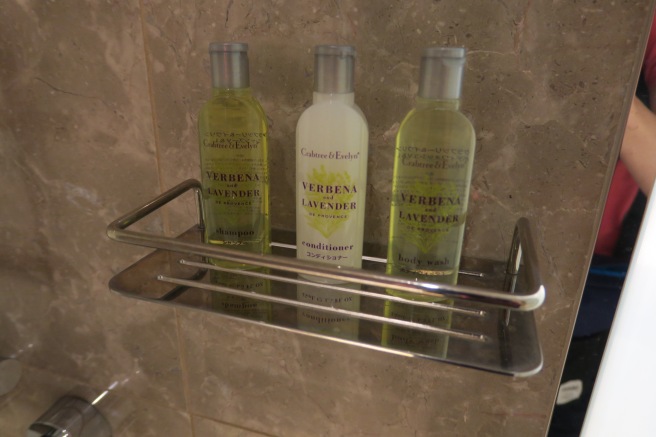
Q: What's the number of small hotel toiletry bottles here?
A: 3